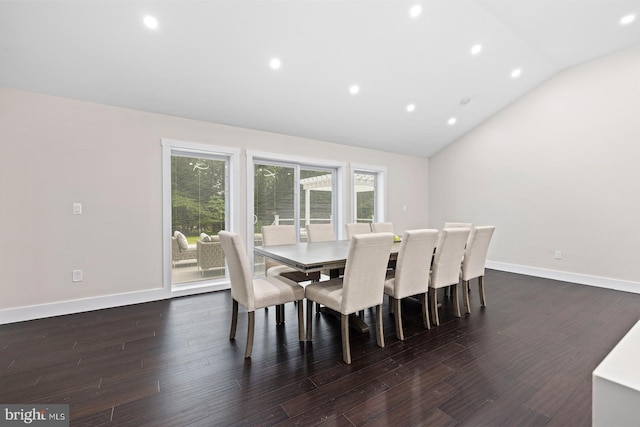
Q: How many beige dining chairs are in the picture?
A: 10